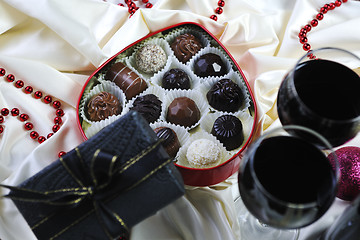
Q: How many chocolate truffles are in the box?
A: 12